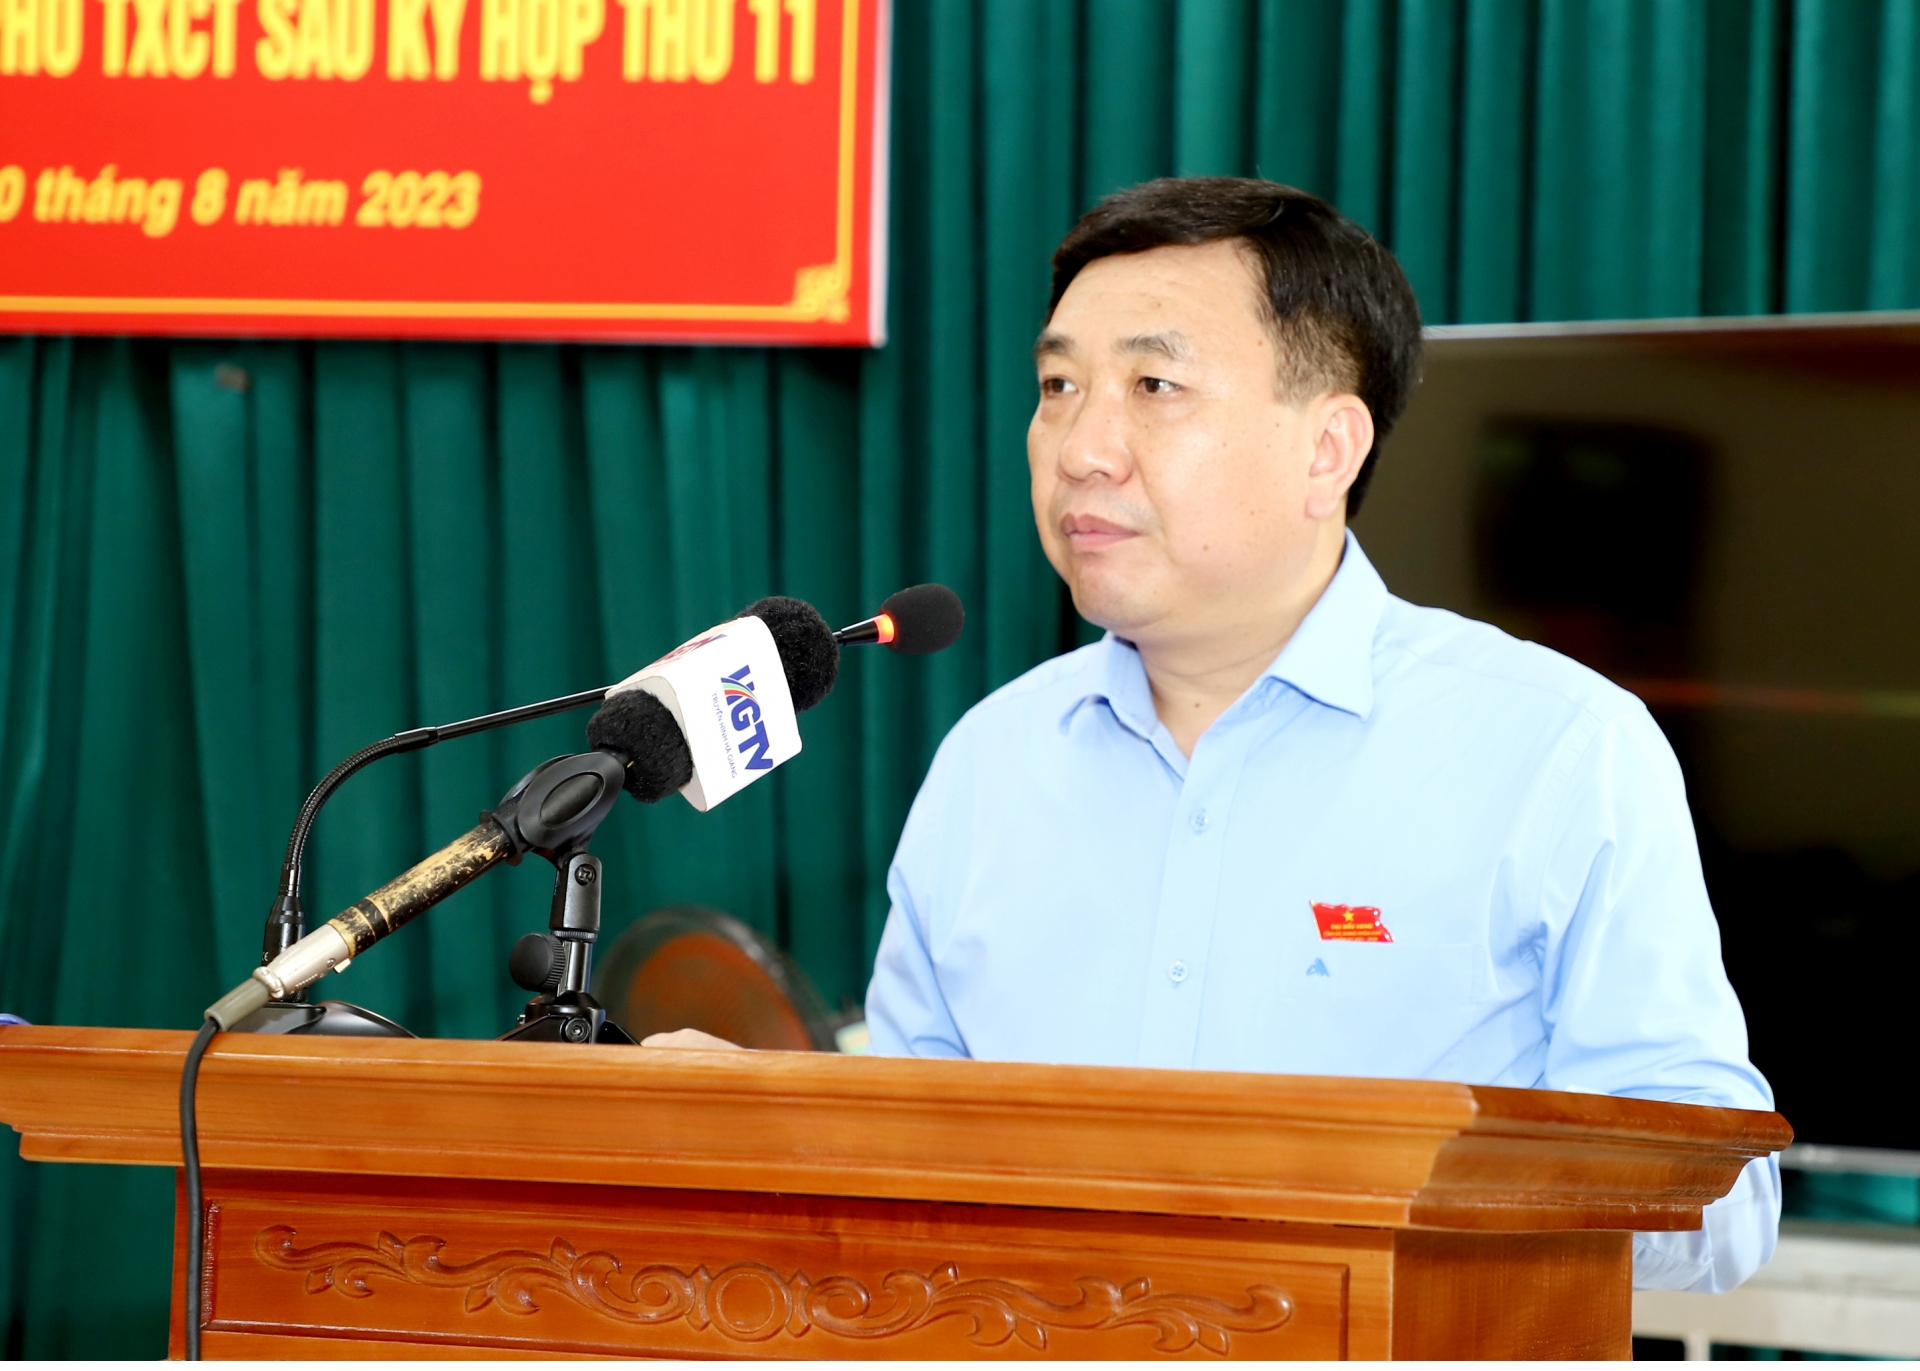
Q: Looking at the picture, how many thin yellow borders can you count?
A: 2